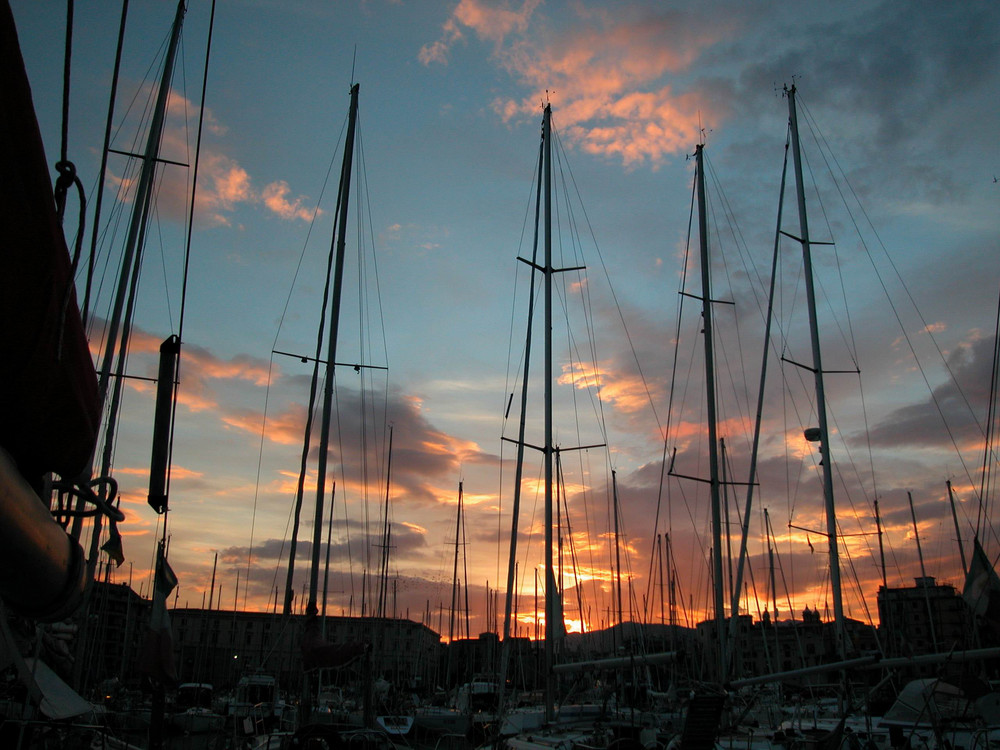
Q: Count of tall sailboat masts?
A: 5